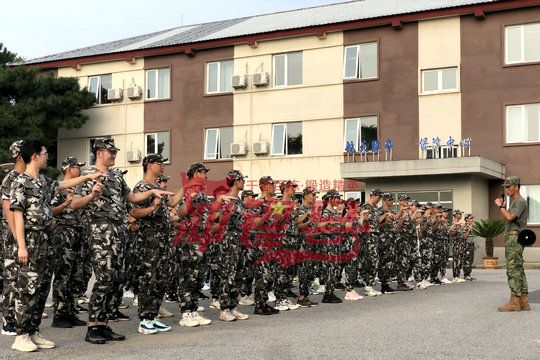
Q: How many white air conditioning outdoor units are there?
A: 7